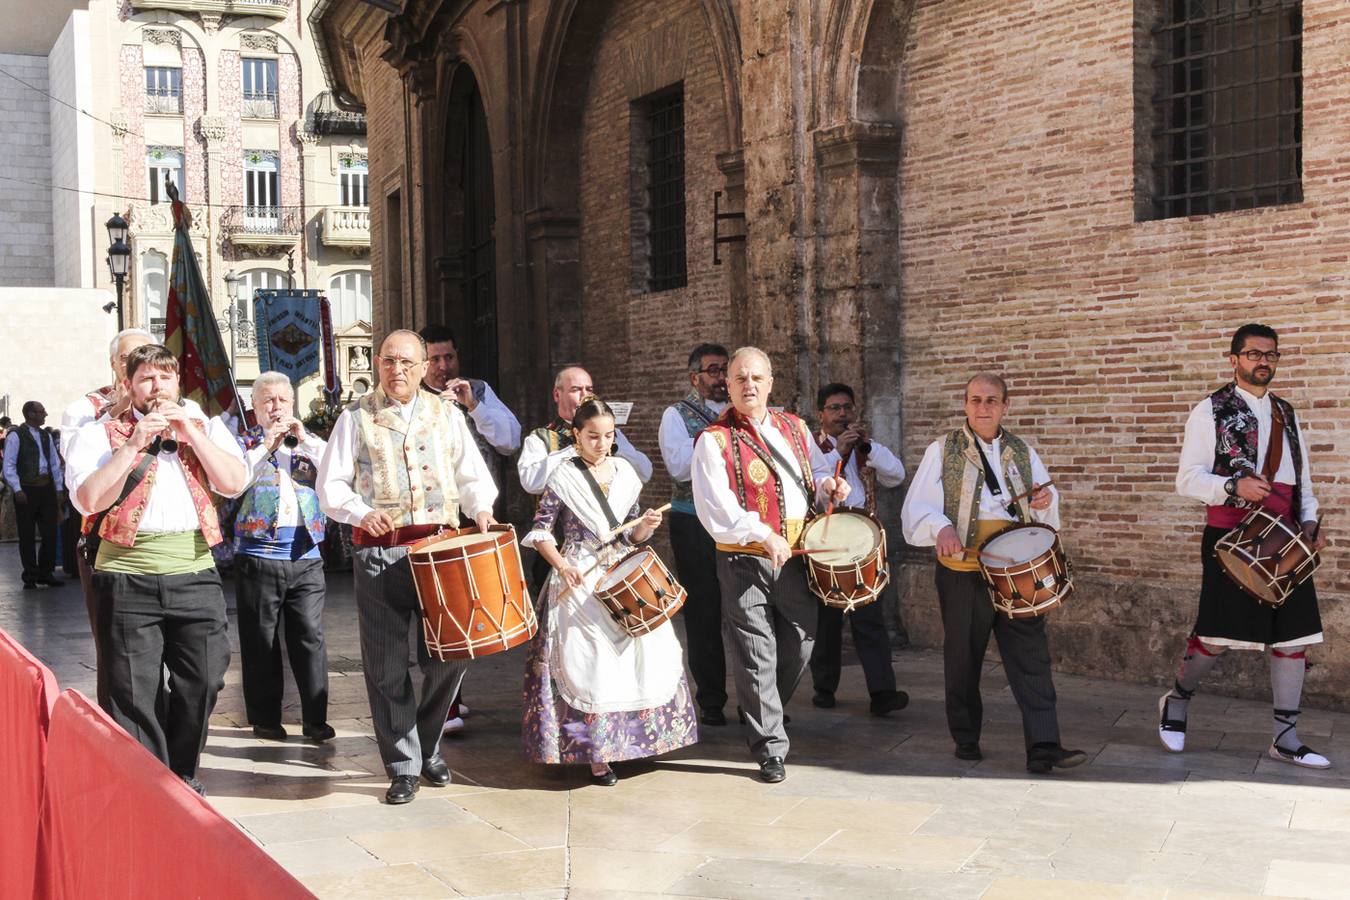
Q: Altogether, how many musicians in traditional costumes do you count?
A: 12